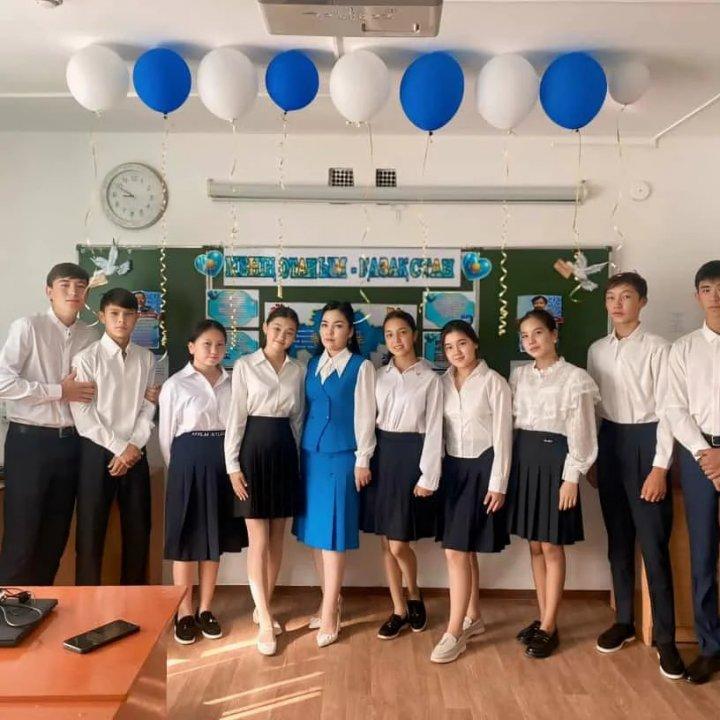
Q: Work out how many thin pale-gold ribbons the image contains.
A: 9